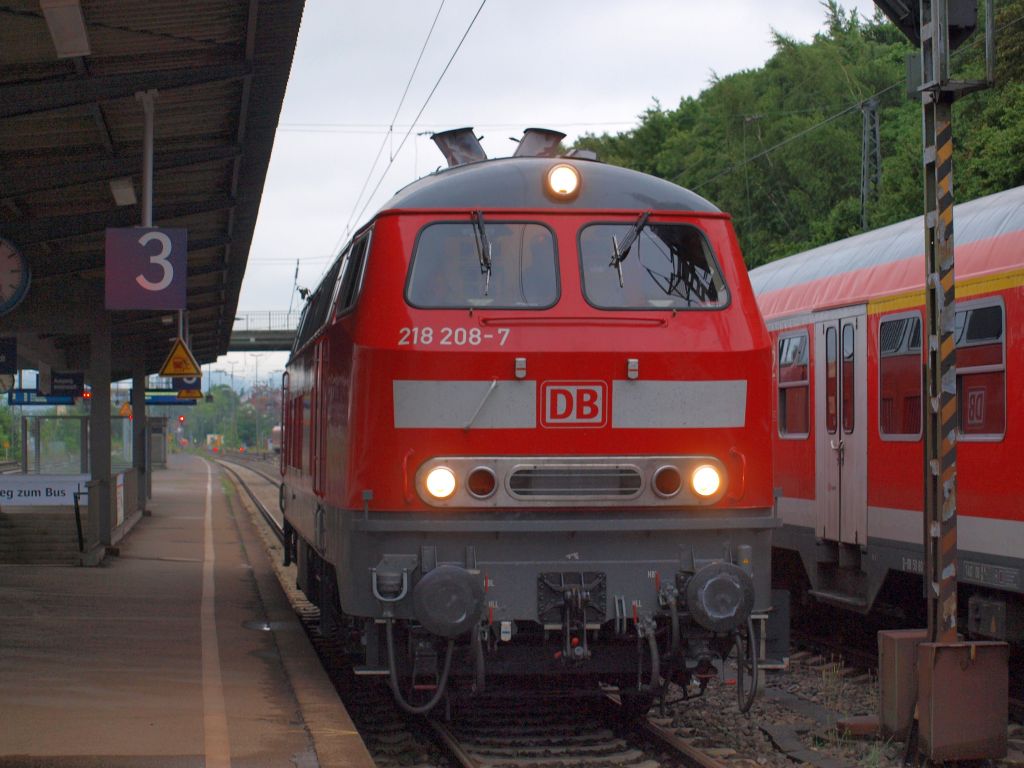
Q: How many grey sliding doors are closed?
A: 2